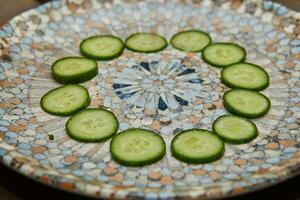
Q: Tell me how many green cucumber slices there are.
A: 12